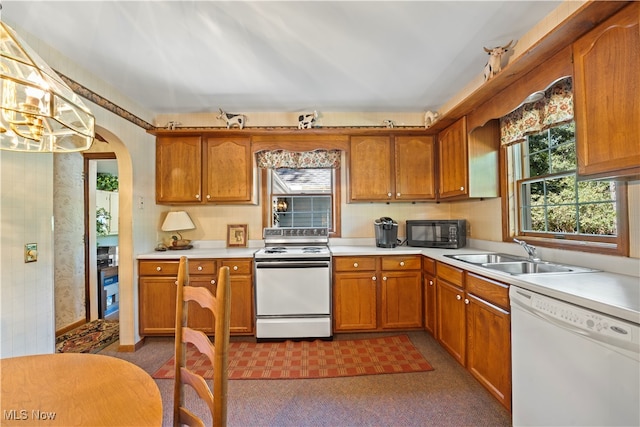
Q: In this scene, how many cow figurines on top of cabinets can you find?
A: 6